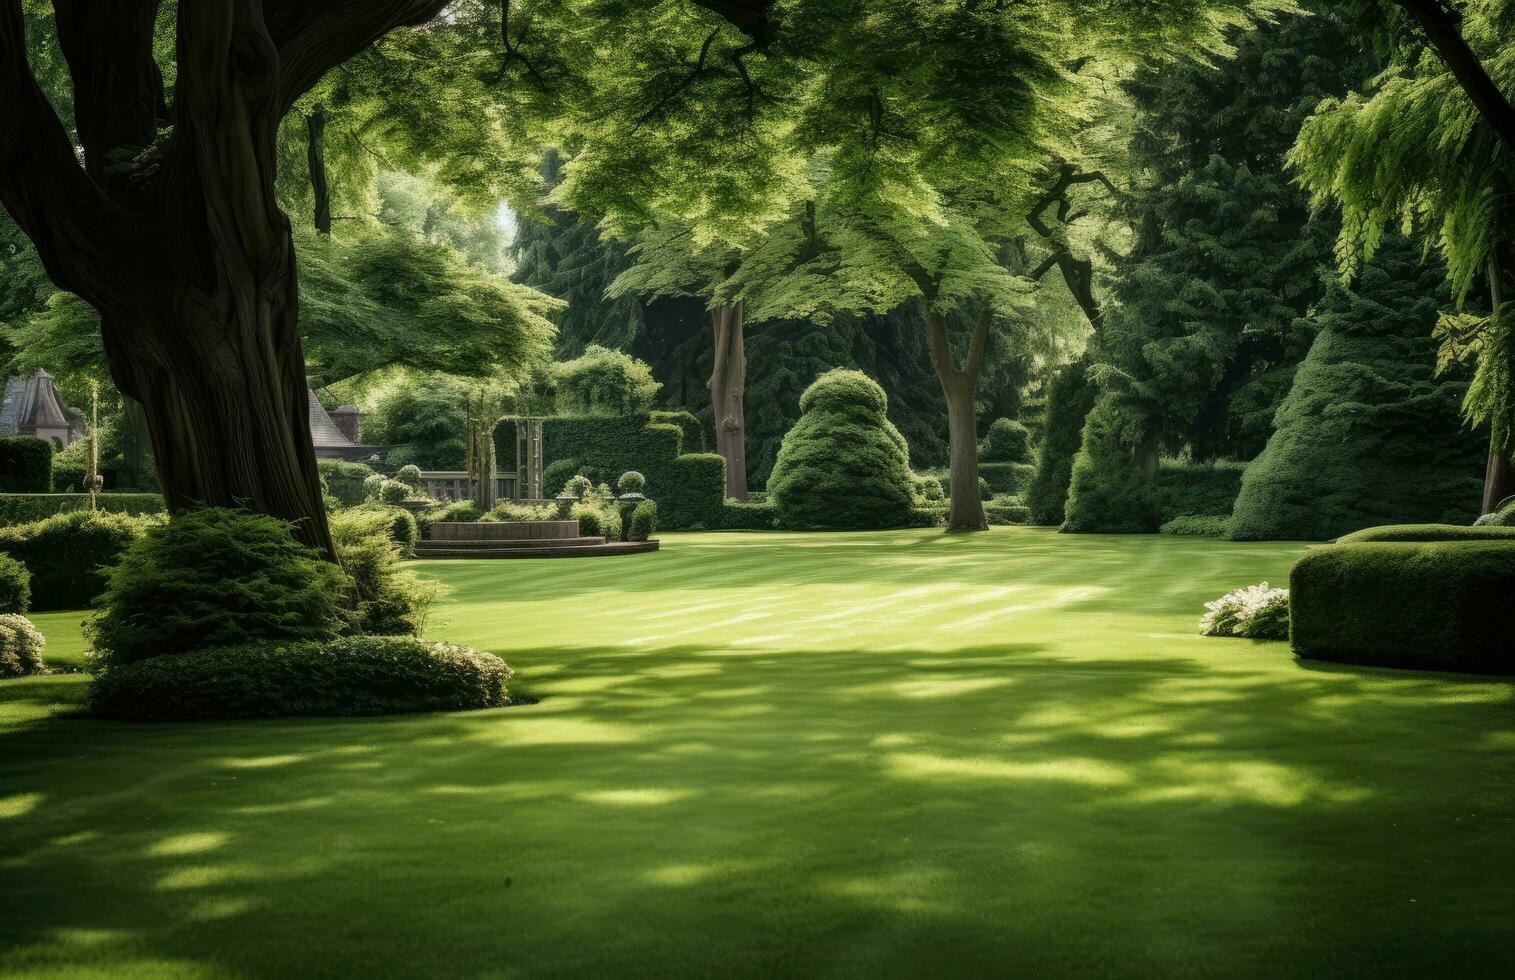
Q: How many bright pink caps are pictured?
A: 0